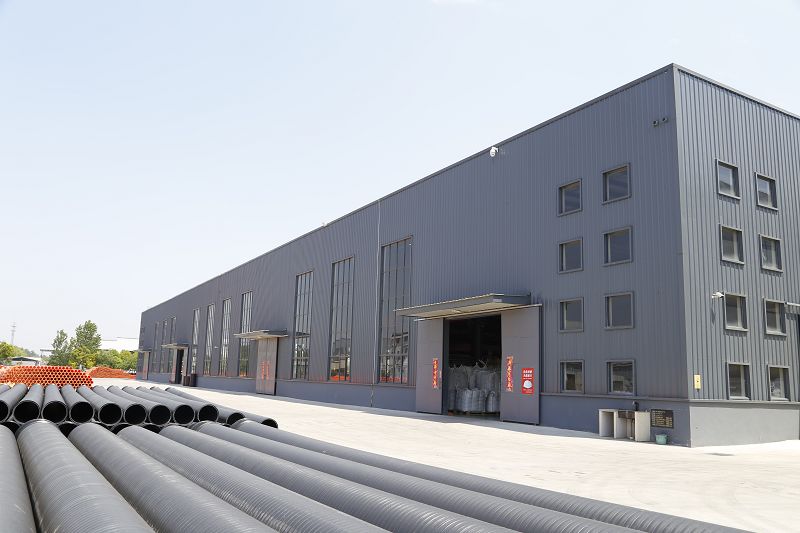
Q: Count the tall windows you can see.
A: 10